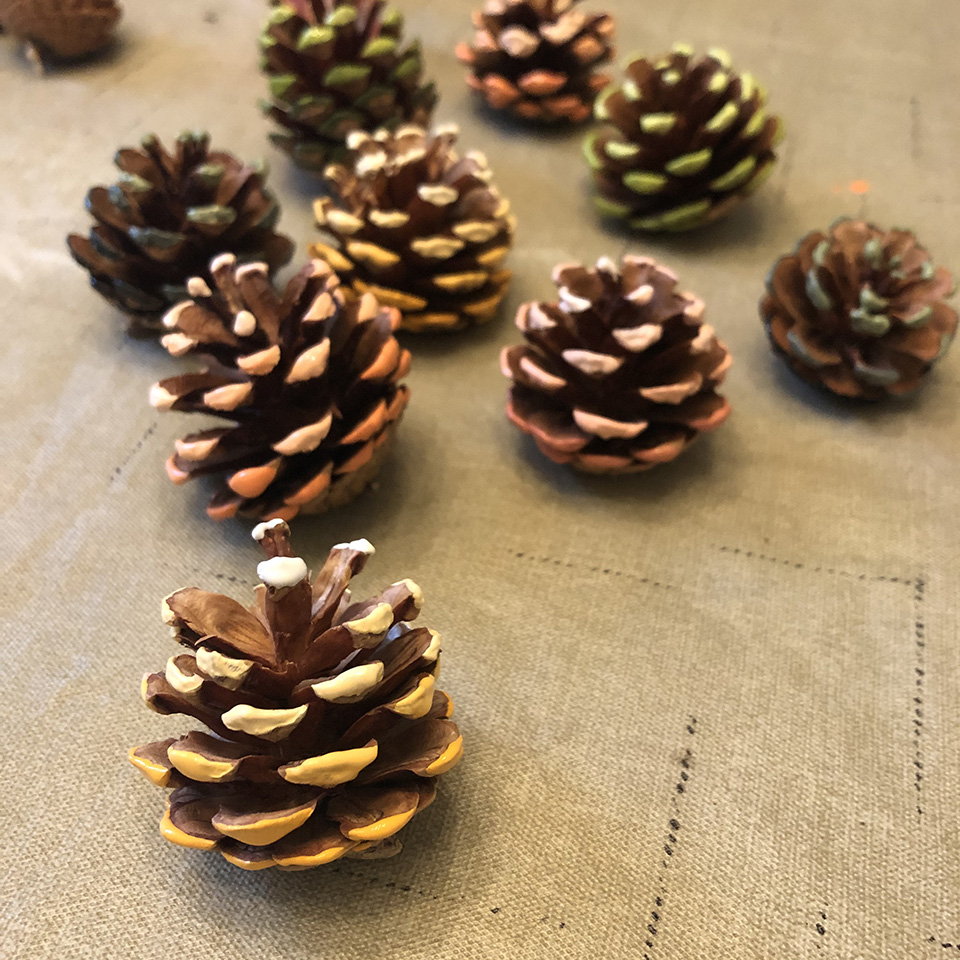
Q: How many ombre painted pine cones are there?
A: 9